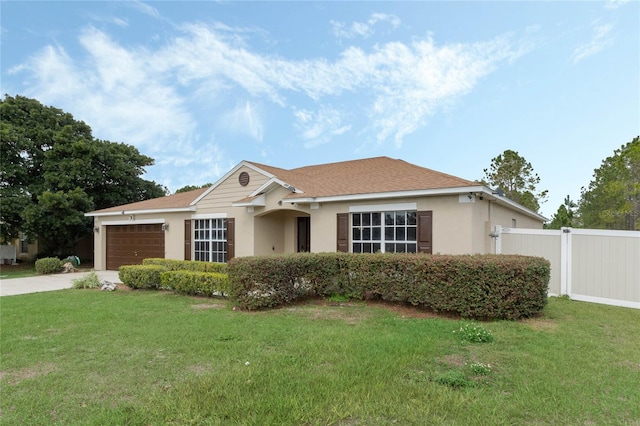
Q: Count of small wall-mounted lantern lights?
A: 2